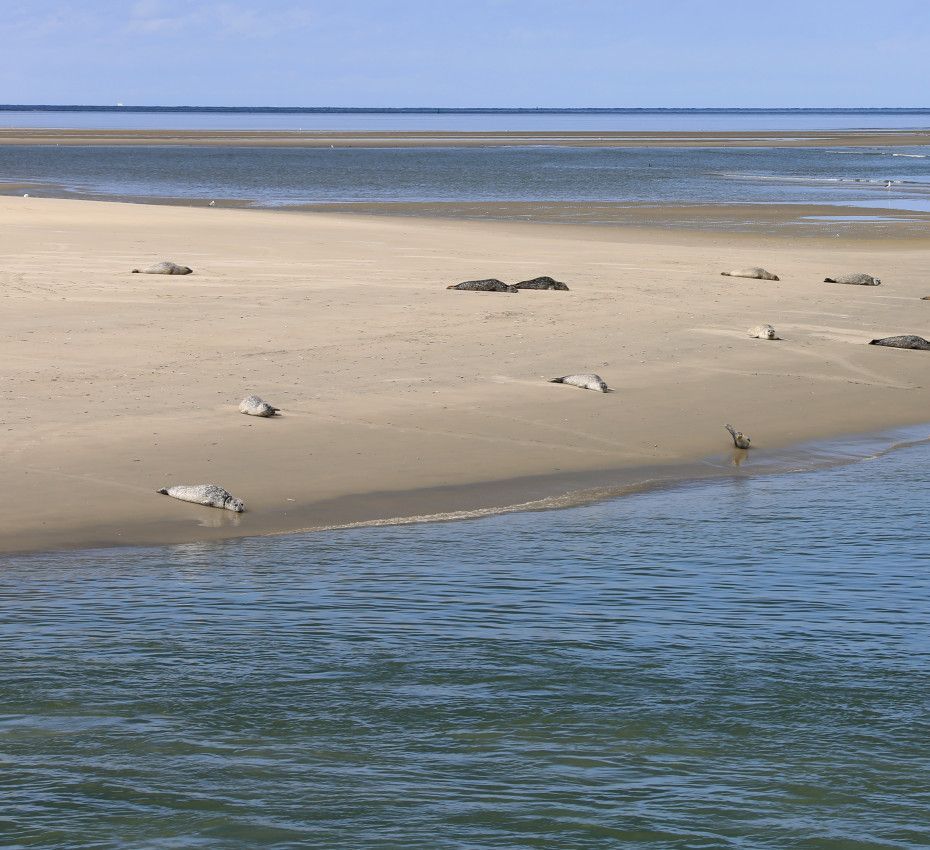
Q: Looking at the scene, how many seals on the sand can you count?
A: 11